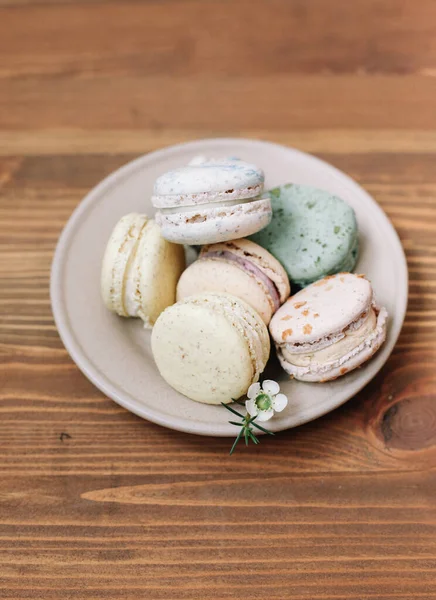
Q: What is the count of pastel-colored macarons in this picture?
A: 6